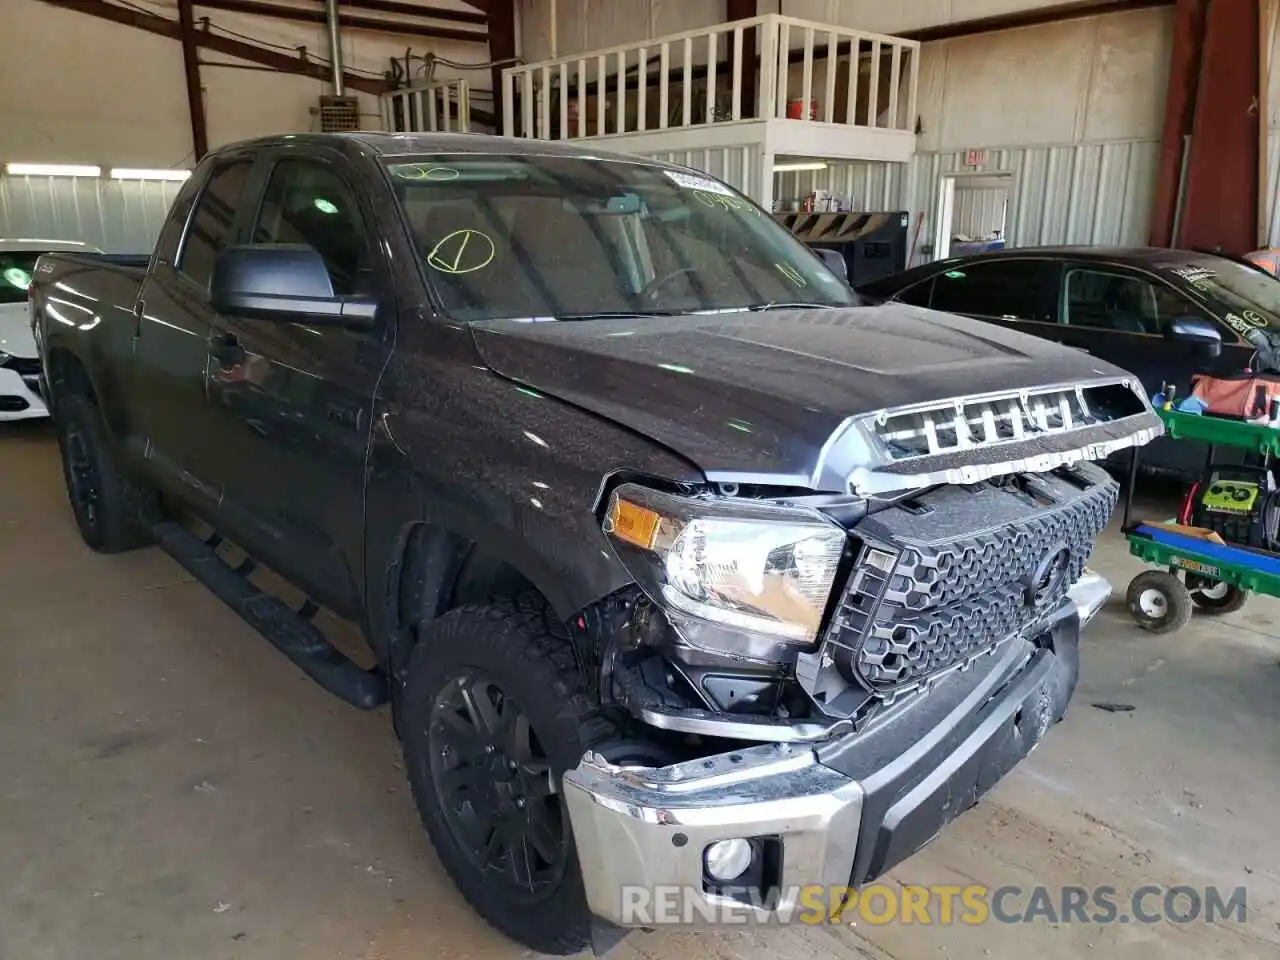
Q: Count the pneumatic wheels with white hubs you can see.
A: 2